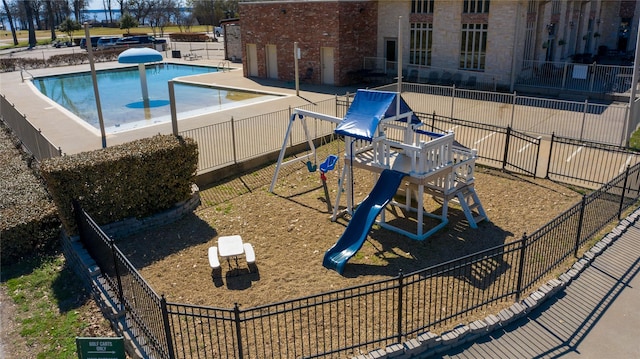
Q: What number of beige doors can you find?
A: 3